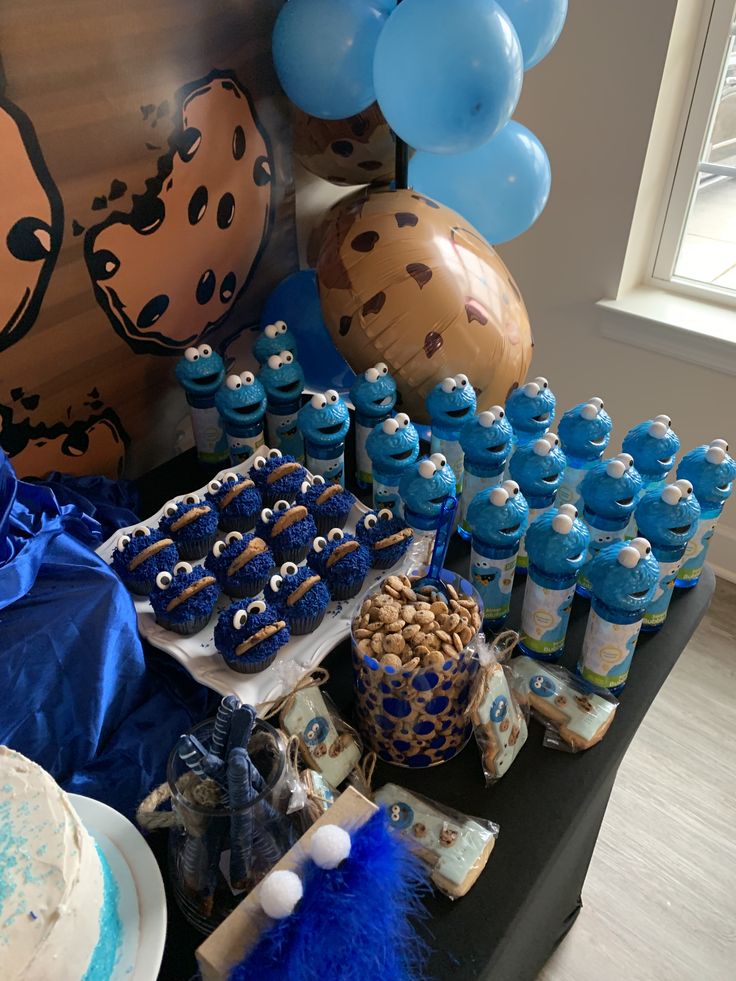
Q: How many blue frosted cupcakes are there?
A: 12